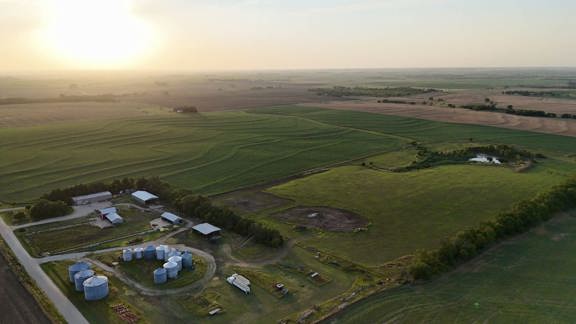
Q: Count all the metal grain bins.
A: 13